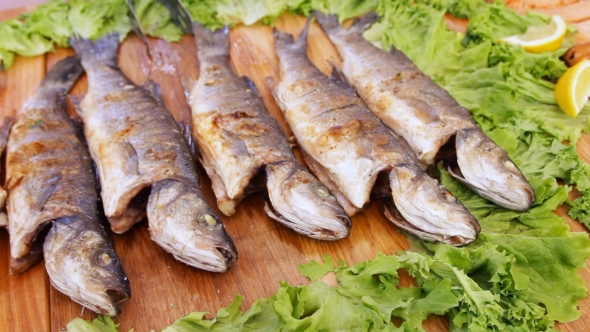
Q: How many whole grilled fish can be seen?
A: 5